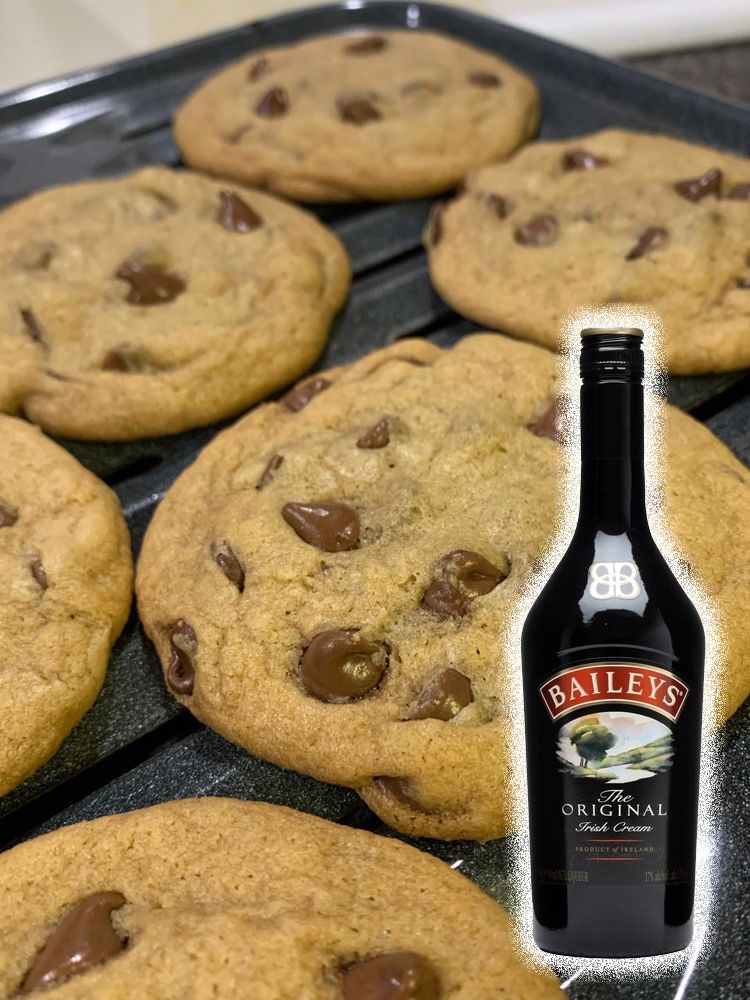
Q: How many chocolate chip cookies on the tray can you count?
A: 6